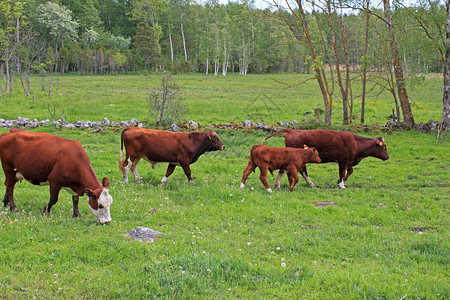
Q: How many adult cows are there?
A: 3